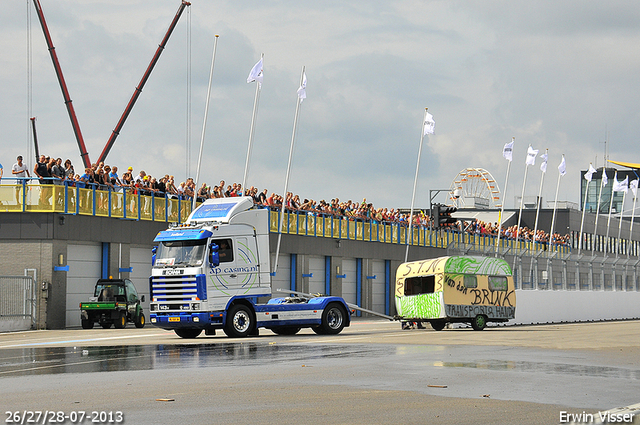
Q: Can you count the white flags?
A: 12